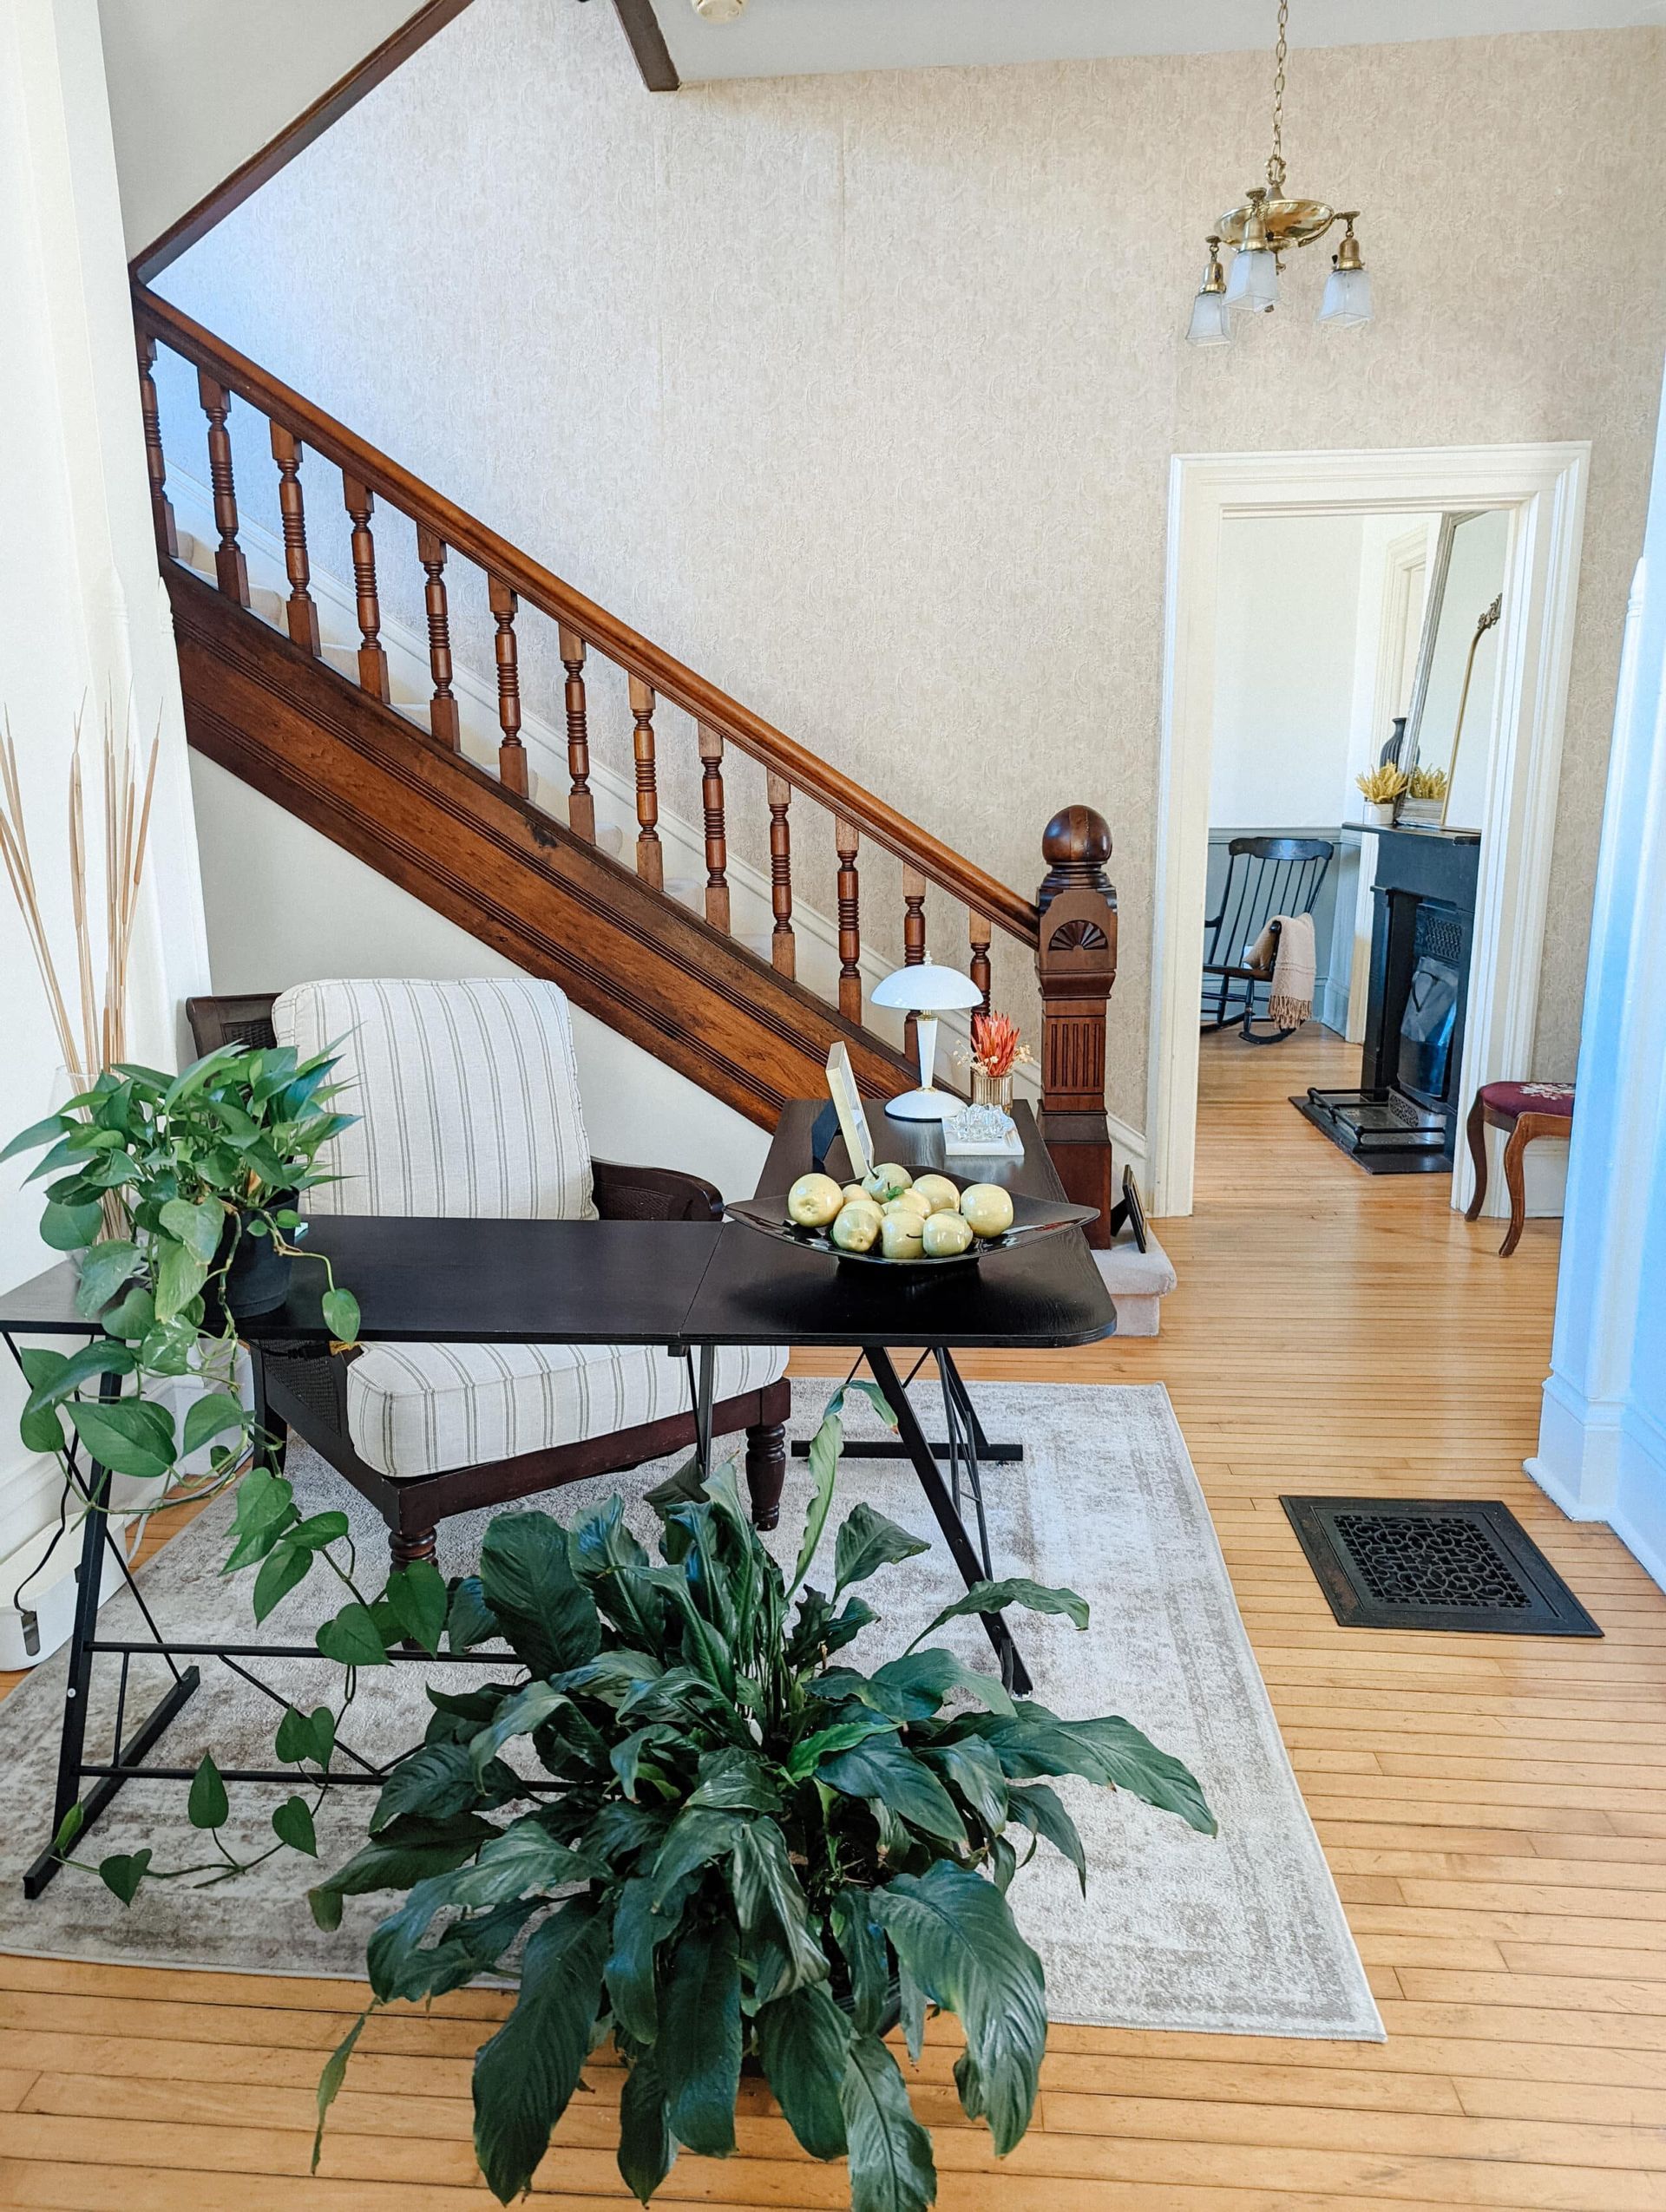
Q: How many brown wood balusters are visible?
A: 13